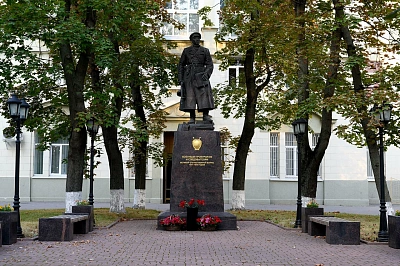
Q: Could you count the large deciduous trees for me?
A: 6